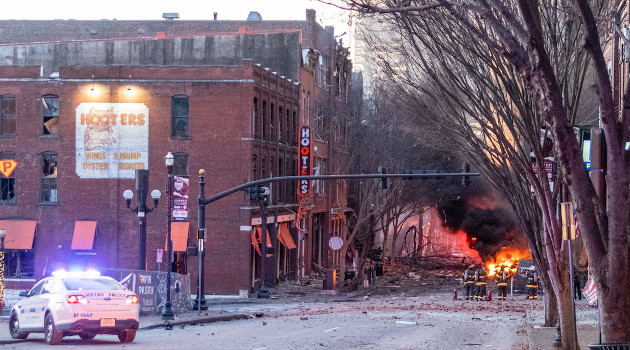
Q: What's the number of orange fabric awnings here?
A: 5